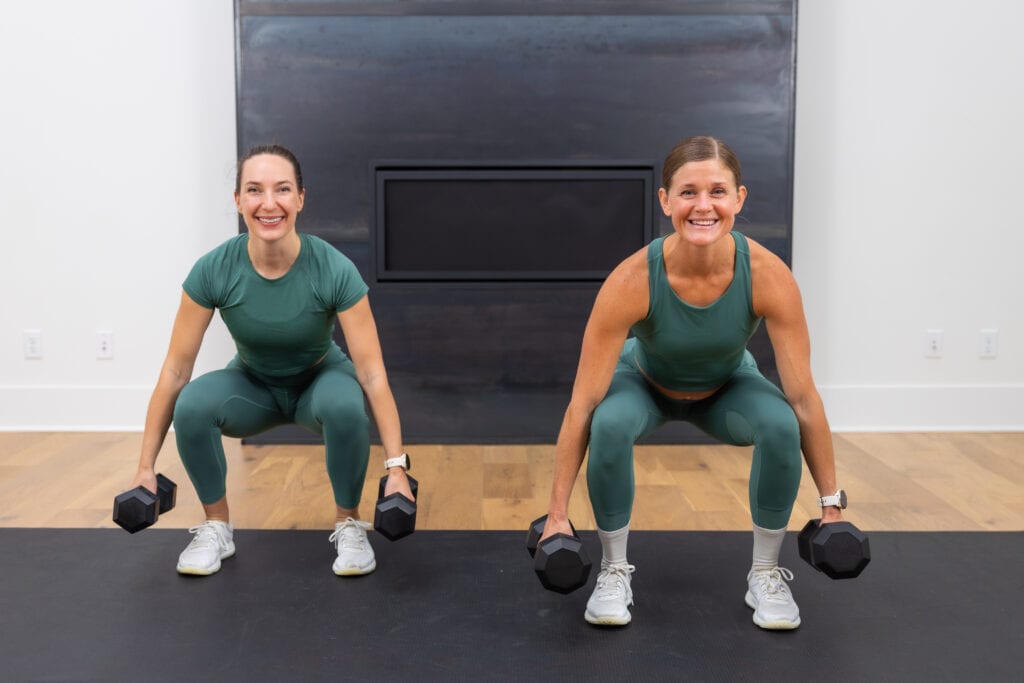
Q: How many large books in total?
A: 0